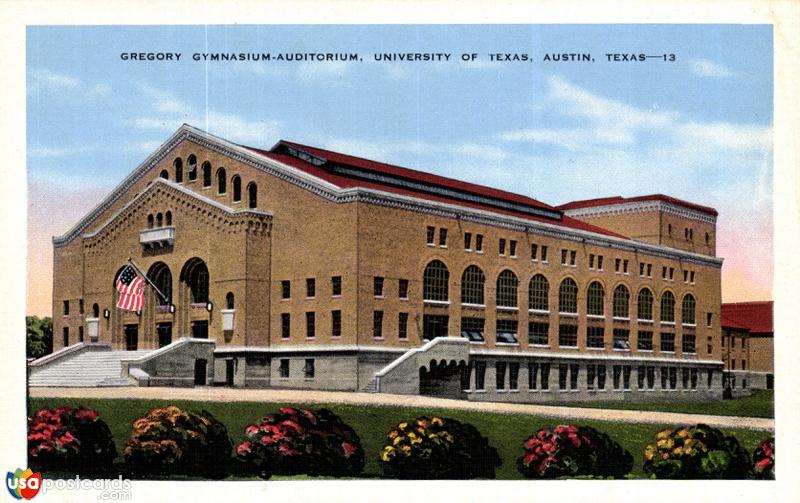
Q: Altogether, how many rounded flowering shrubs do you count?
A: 7